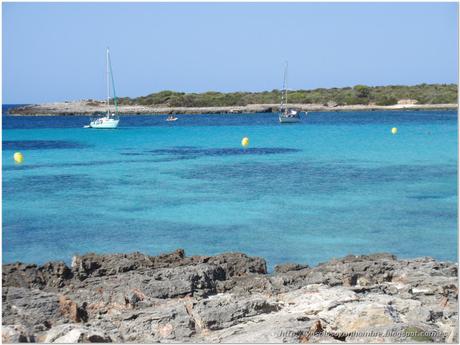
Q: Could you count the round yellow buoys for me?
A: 3